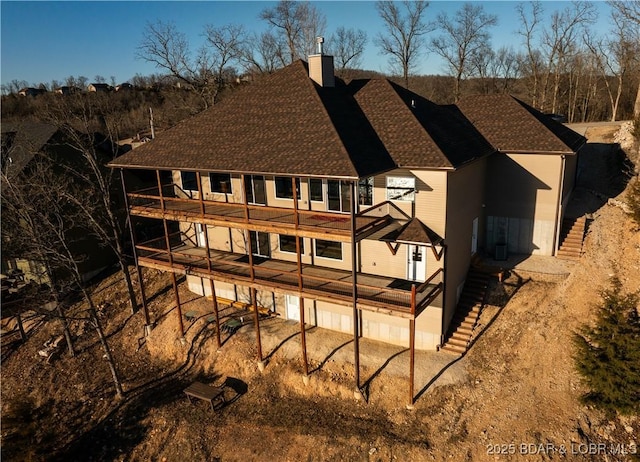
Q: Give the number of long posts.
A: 7